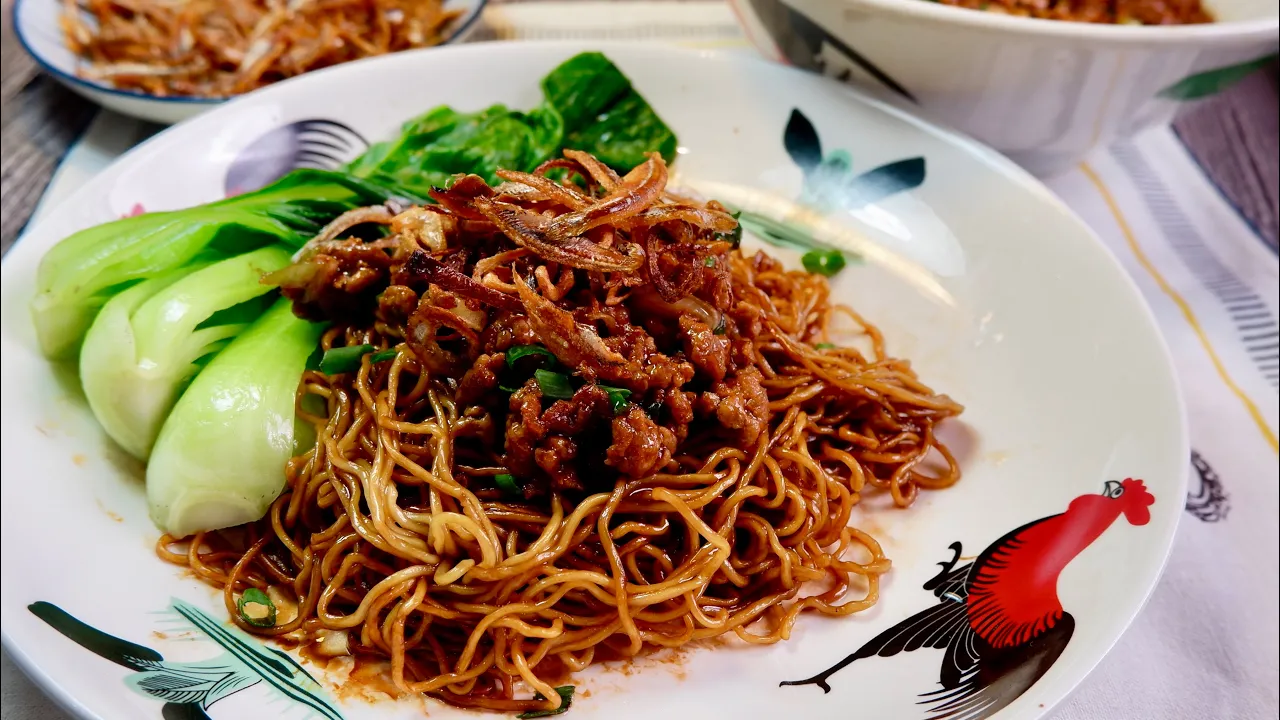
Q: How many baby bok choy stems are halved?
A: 3